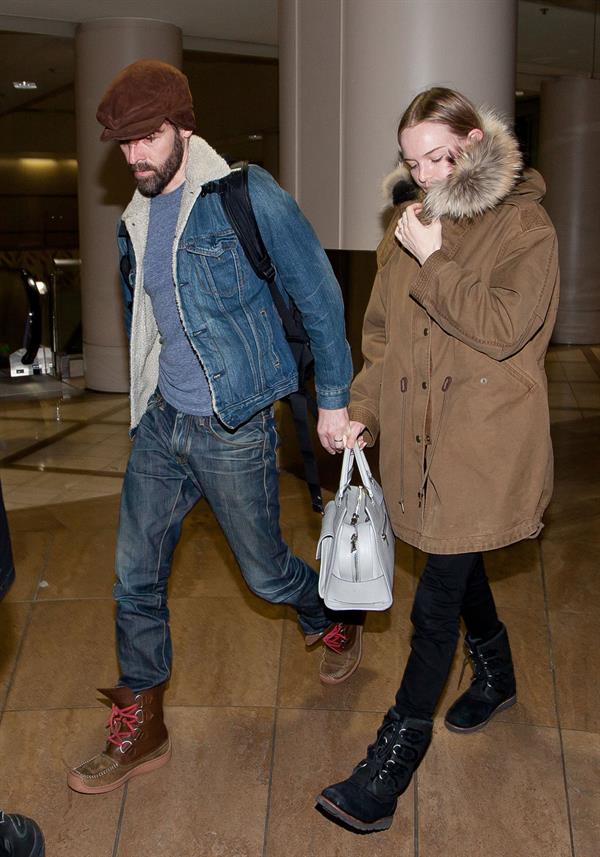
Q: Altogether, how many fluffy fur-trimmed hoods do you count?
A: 1